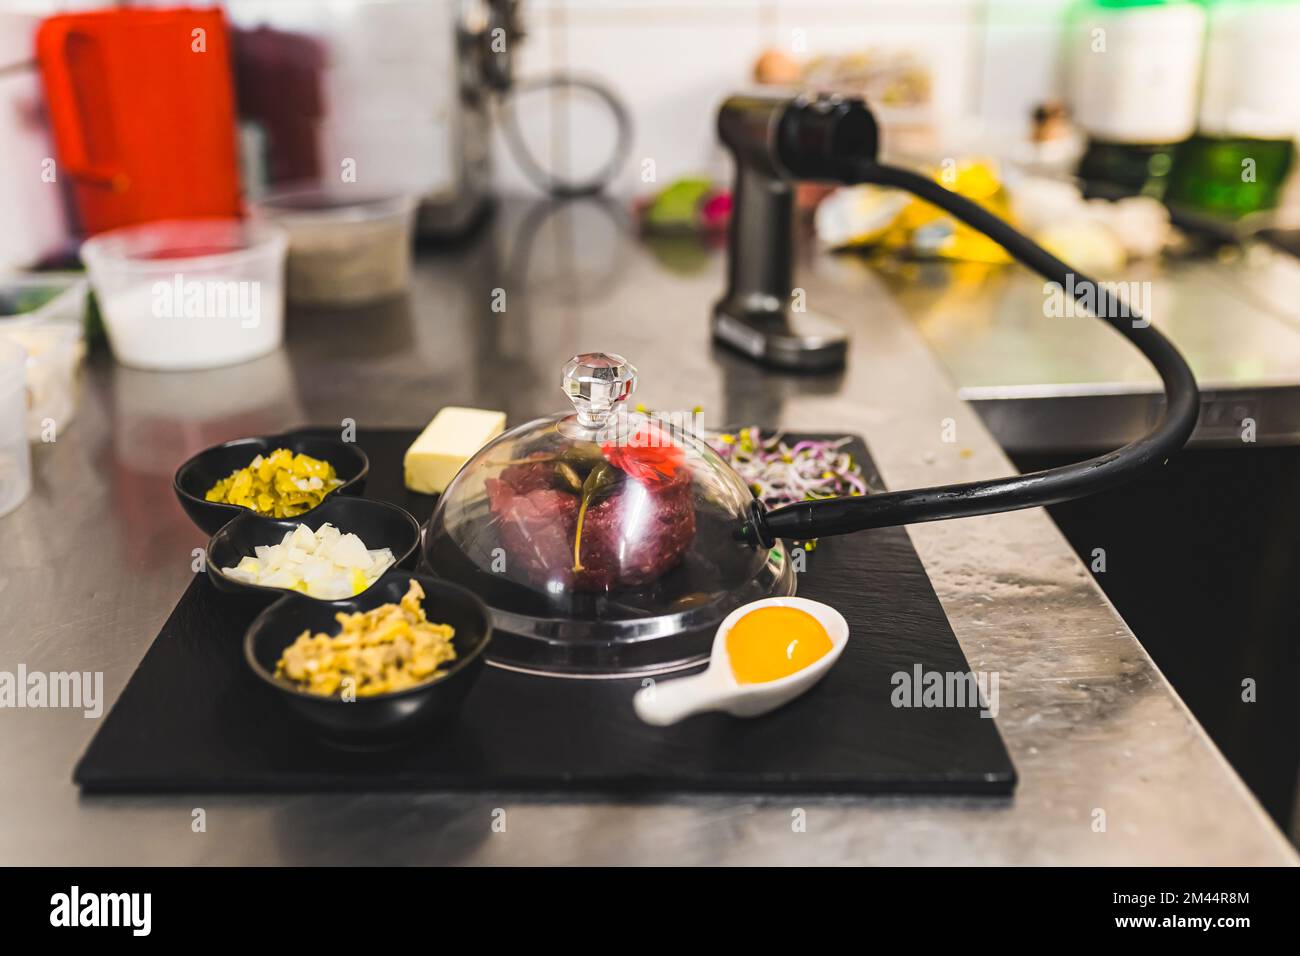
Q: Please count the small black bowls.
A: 3